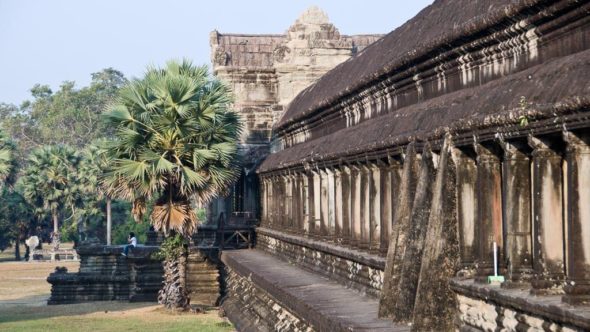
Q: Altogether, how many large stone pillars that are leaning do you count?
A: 3